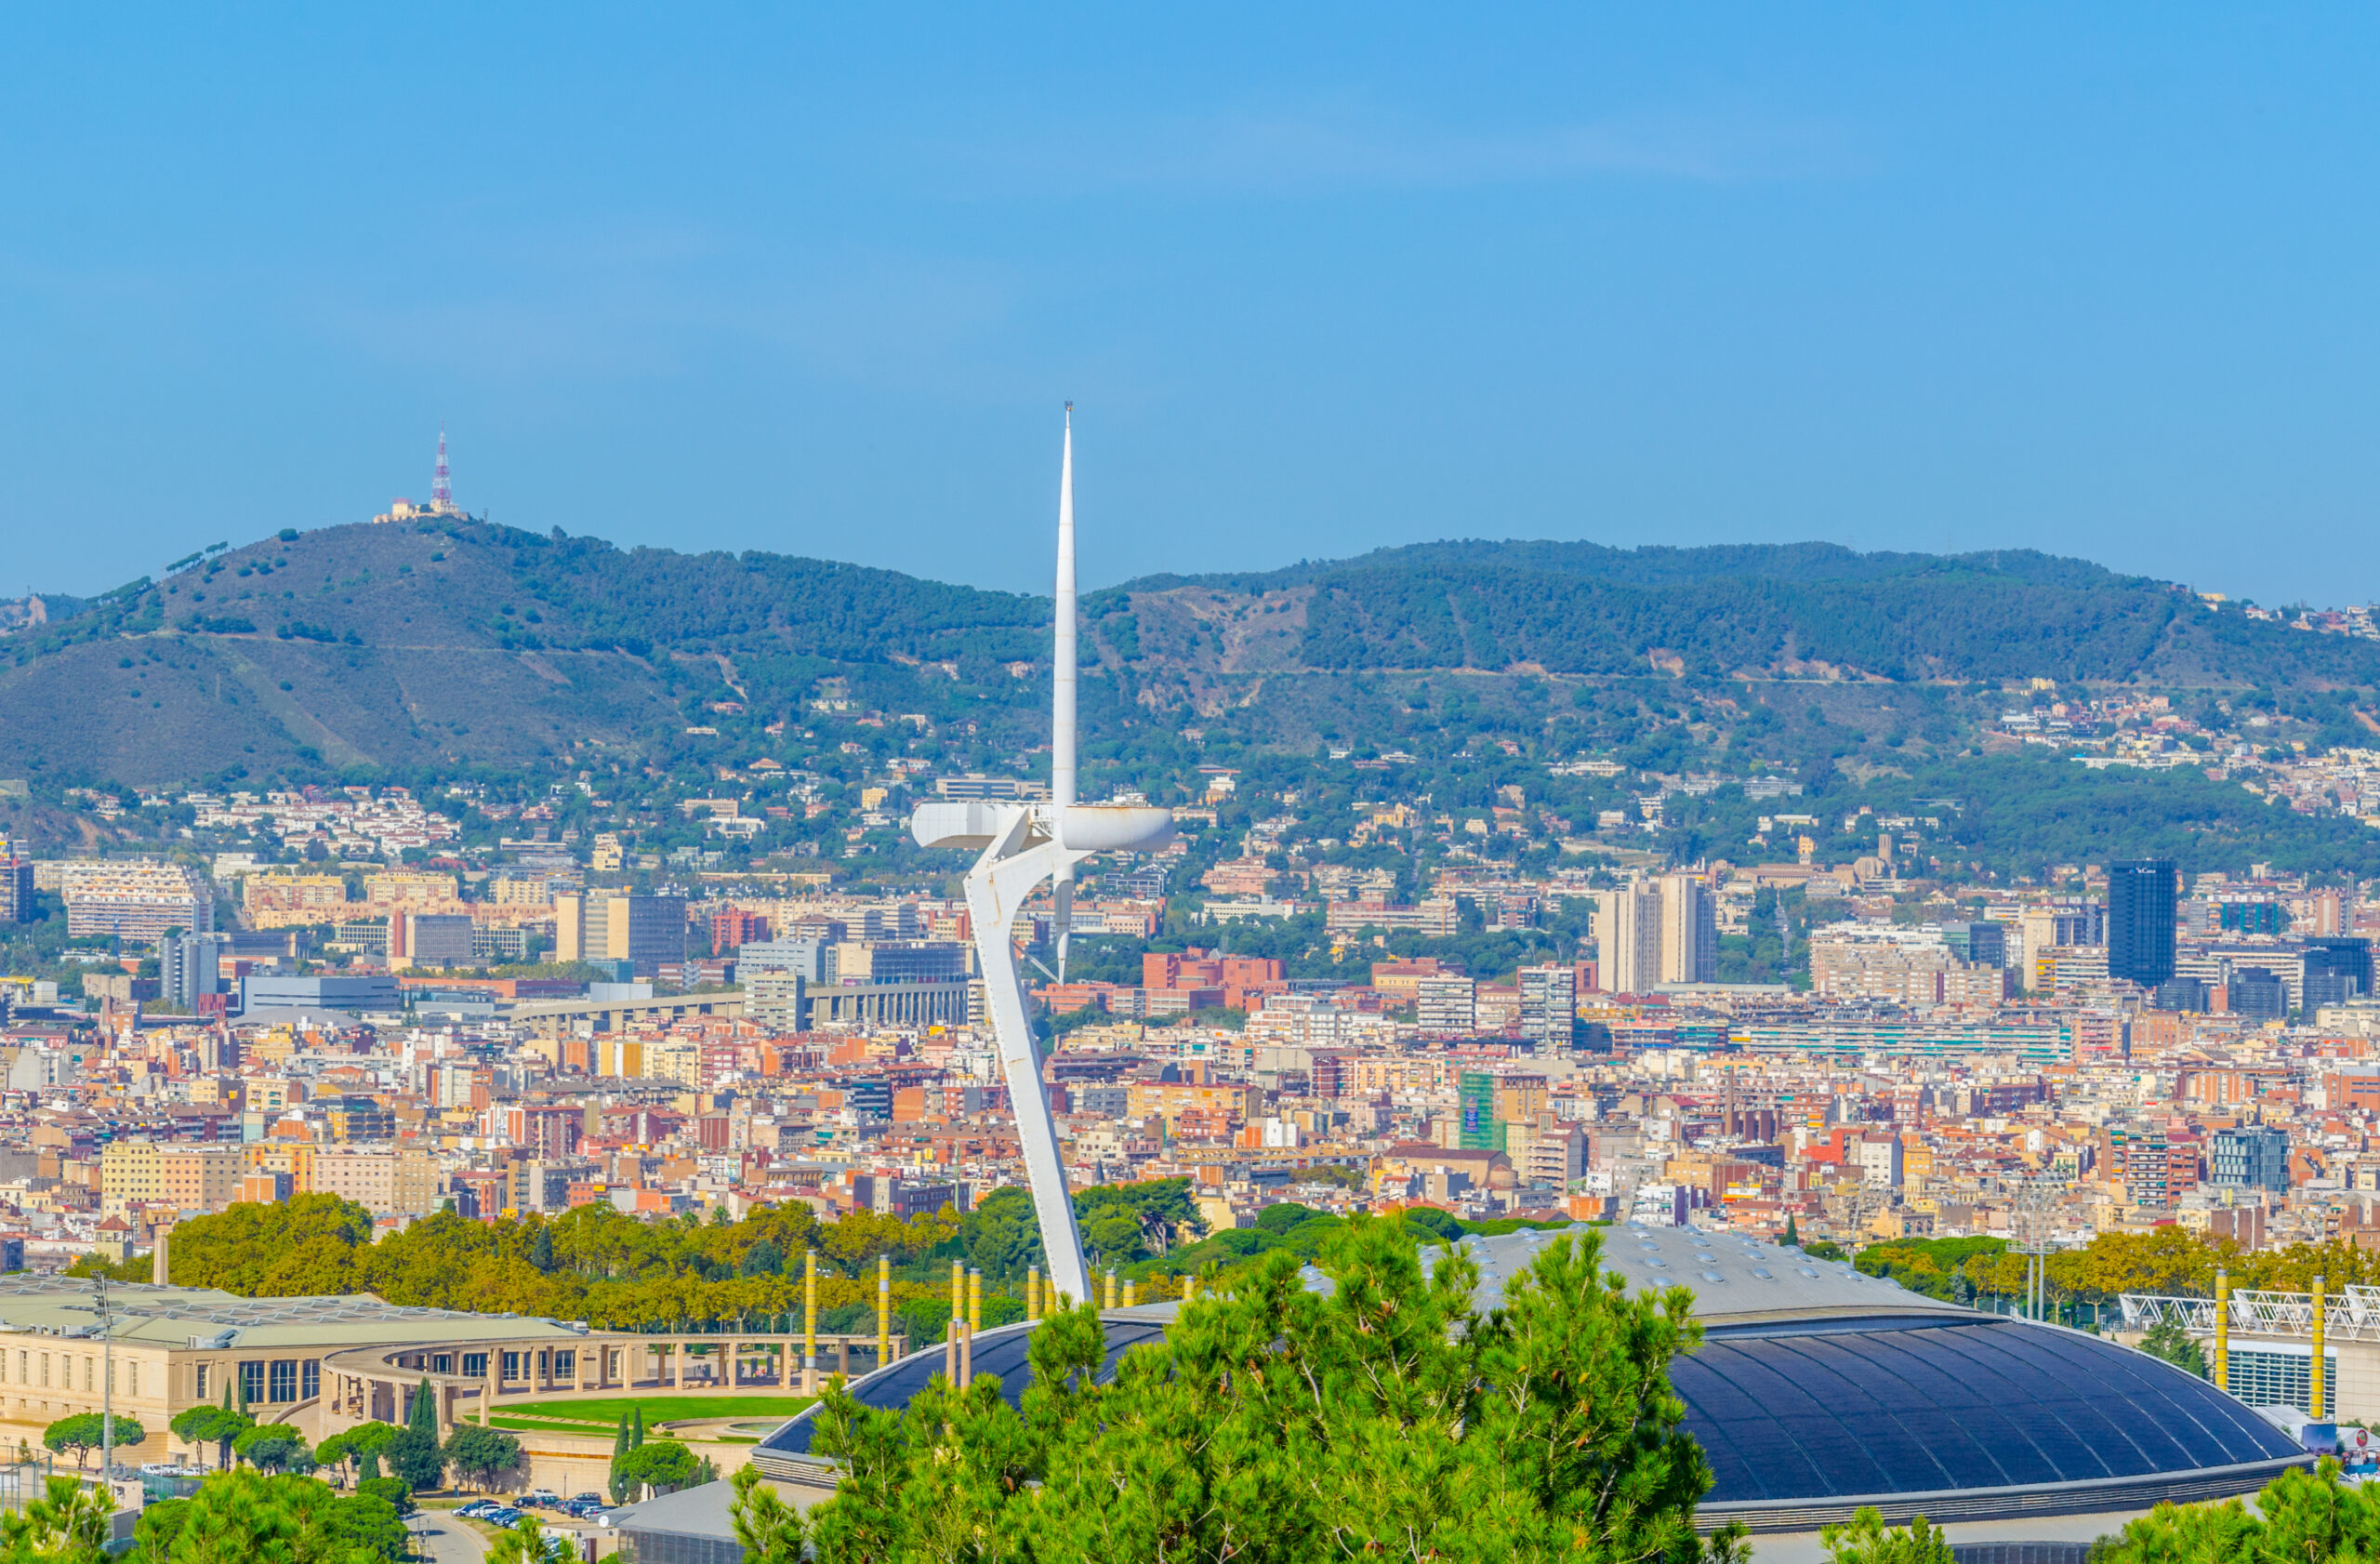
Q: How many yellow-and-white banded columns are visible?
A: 11